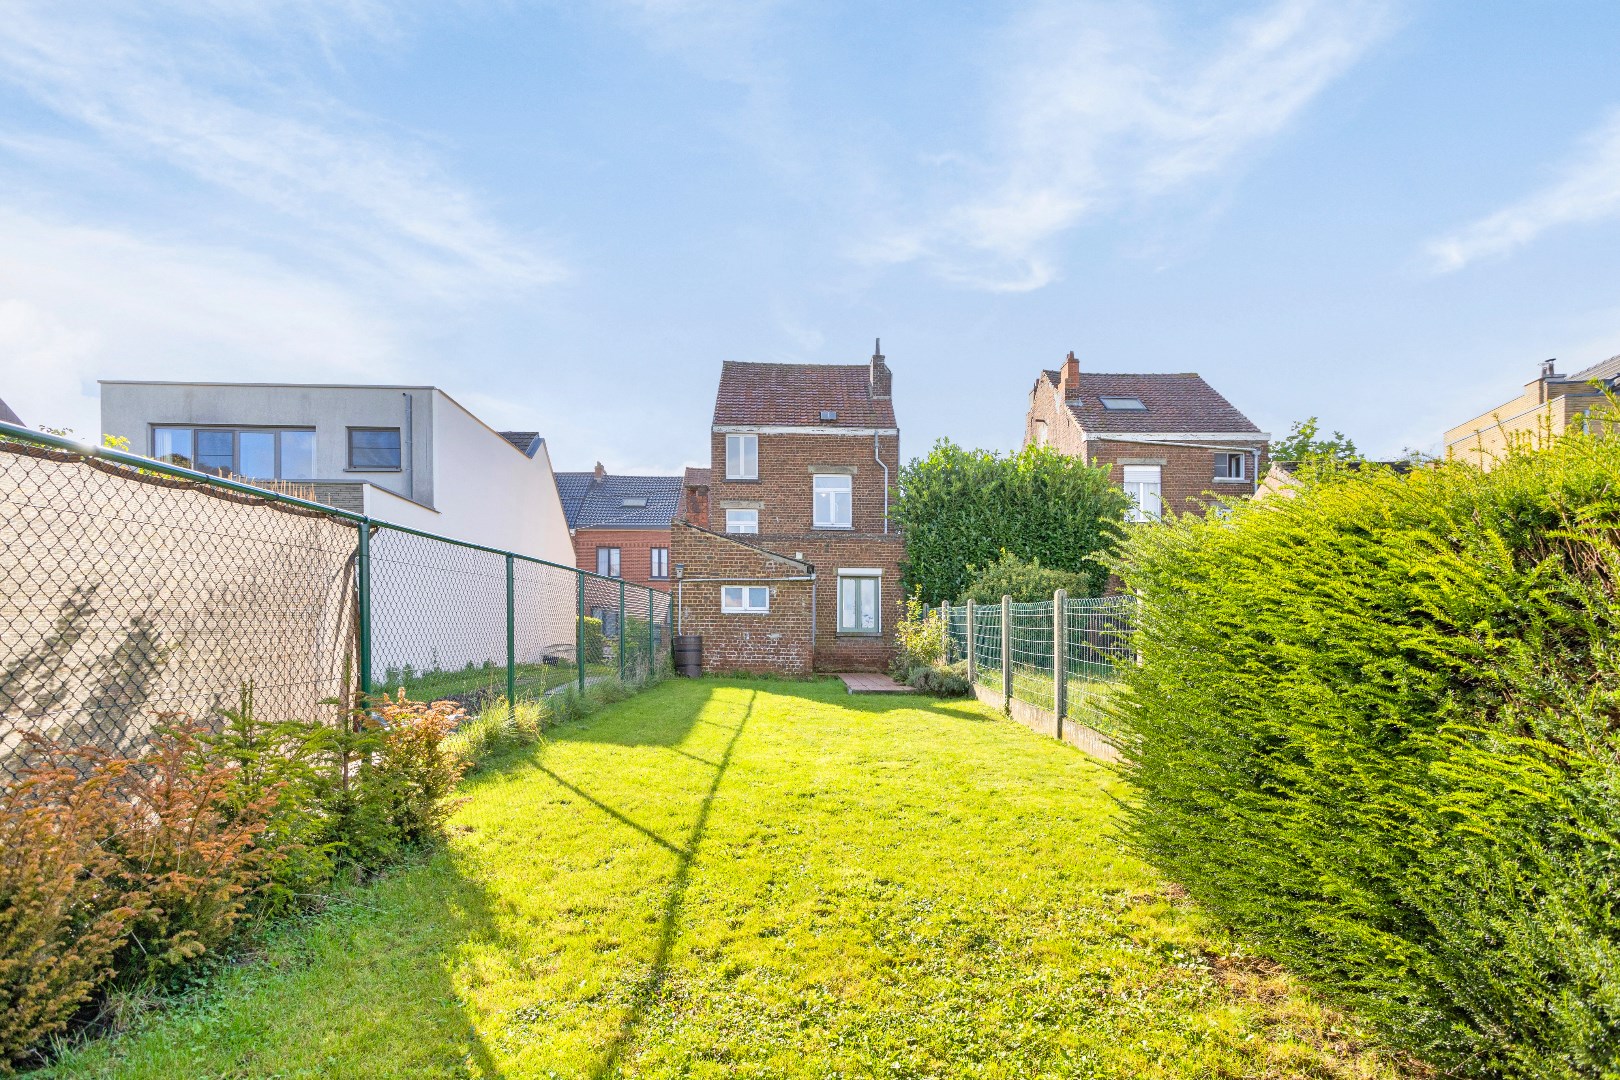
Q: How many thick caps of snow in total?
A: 0